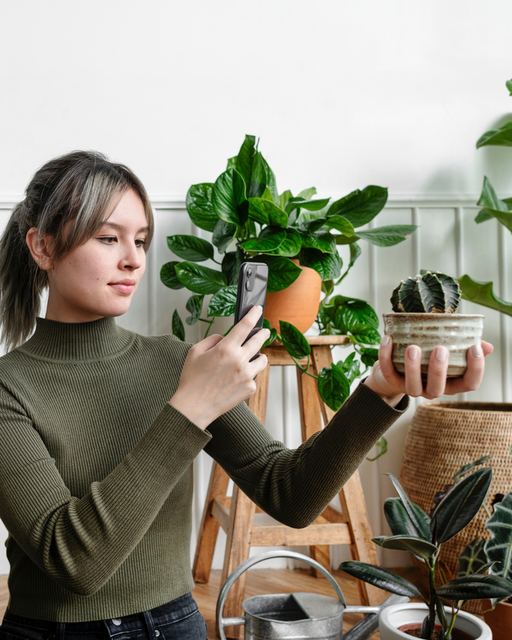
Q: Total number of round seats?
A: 1